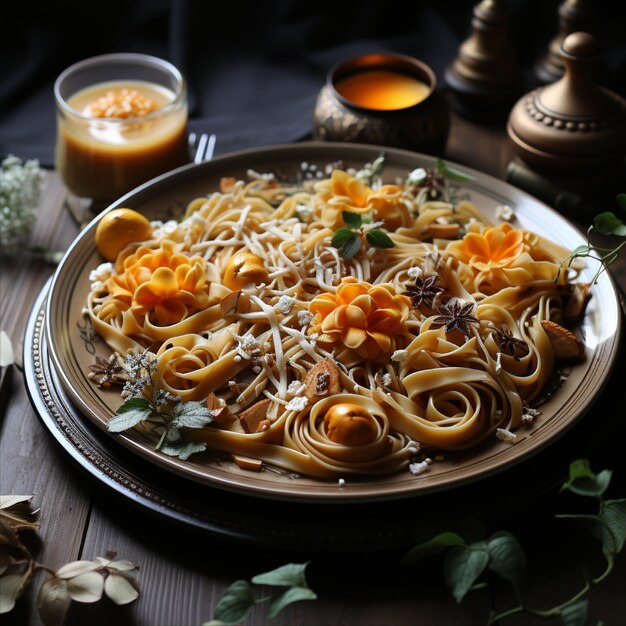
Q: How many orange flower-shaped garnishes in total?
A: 4